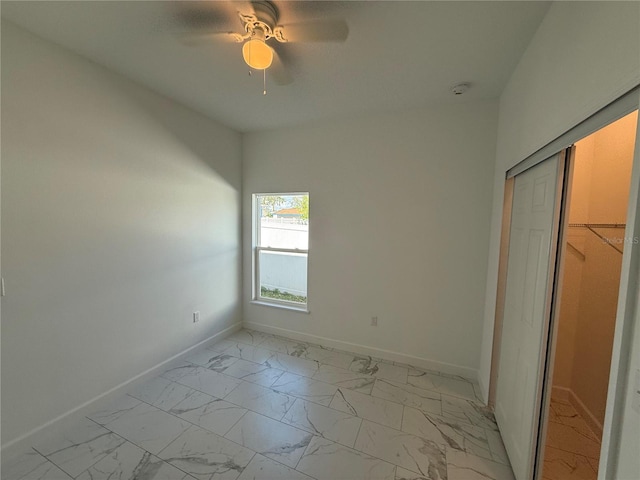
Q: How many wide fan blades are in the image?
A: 4